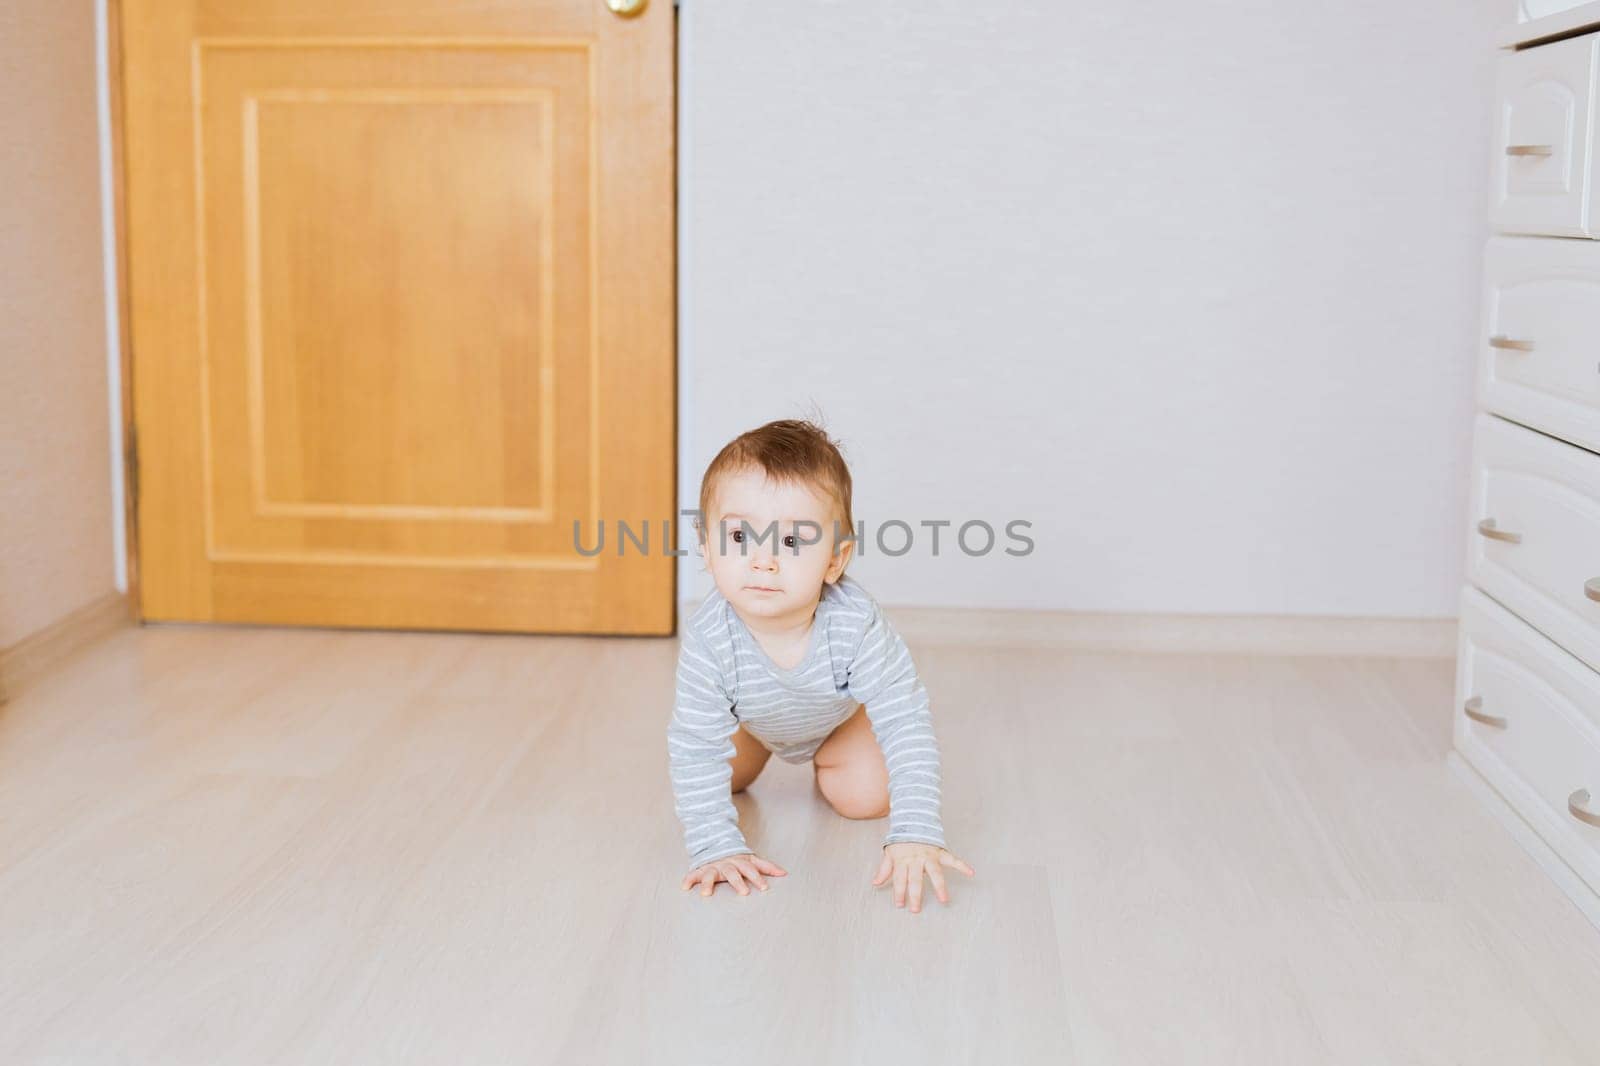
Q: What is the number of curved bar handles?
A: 6